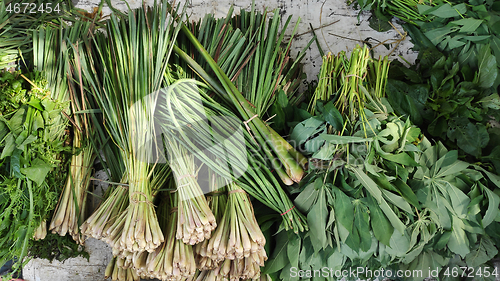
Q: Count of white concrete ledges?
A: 1